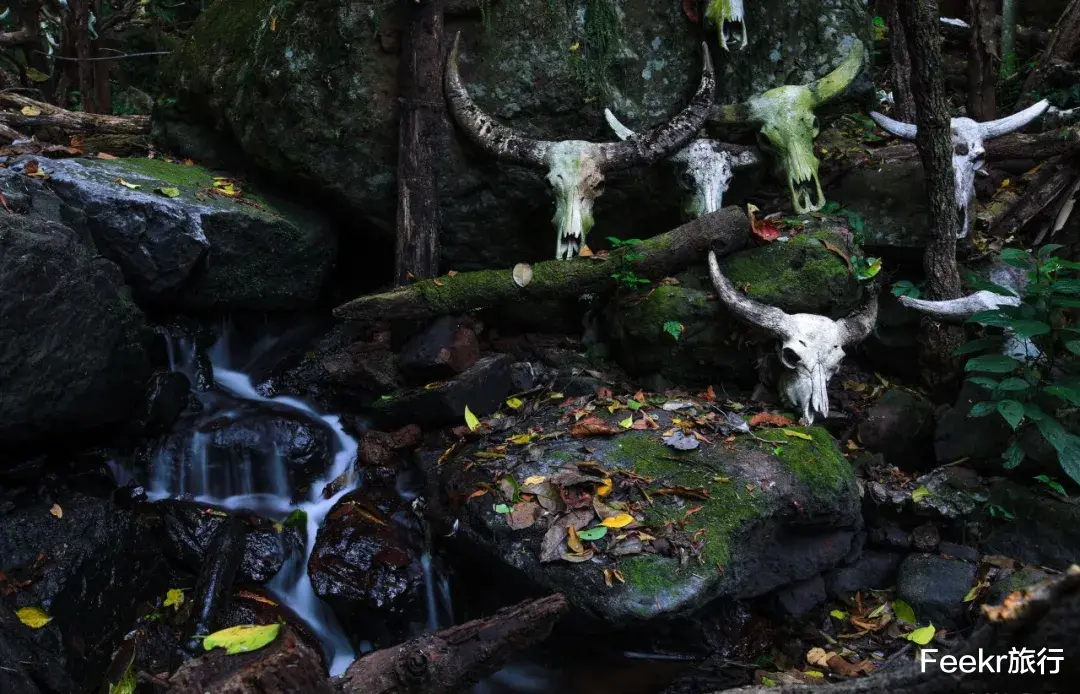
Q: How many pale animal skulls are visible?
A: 7